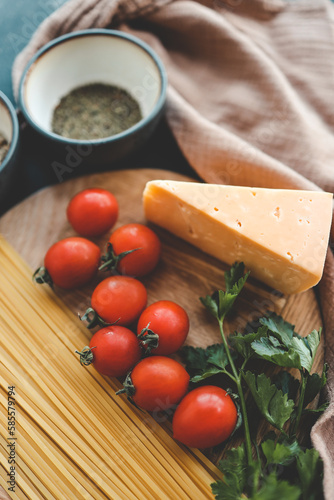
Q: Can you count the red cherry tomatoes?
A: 8